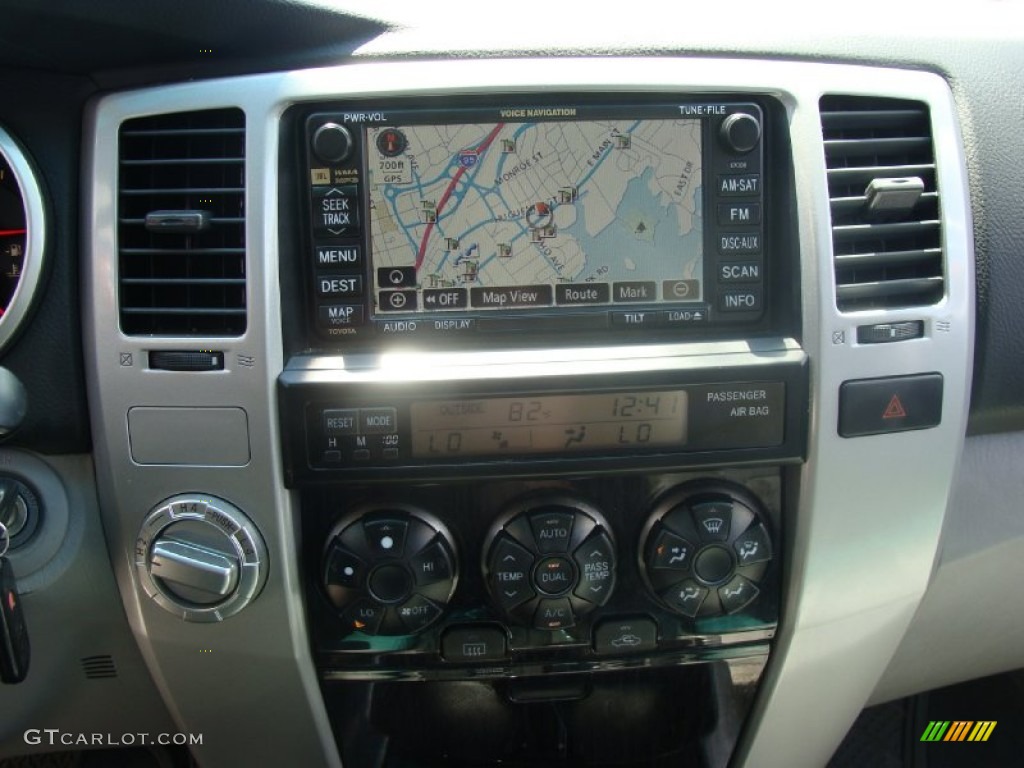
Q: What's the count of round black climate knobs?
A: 3